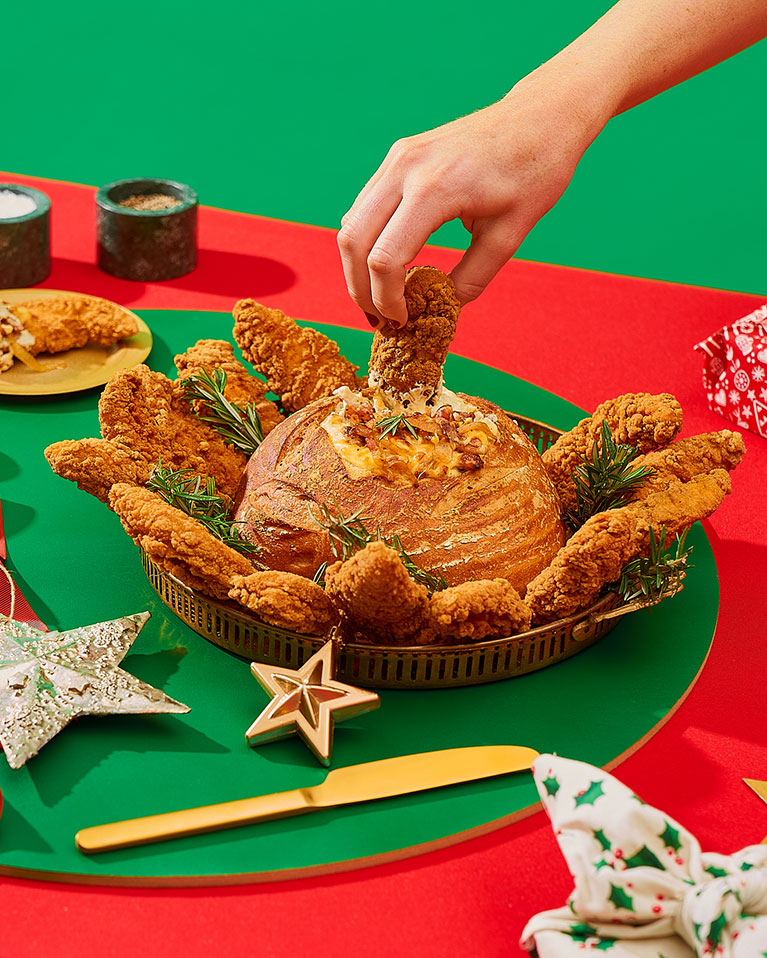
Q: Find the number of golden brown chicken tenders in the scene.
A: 13